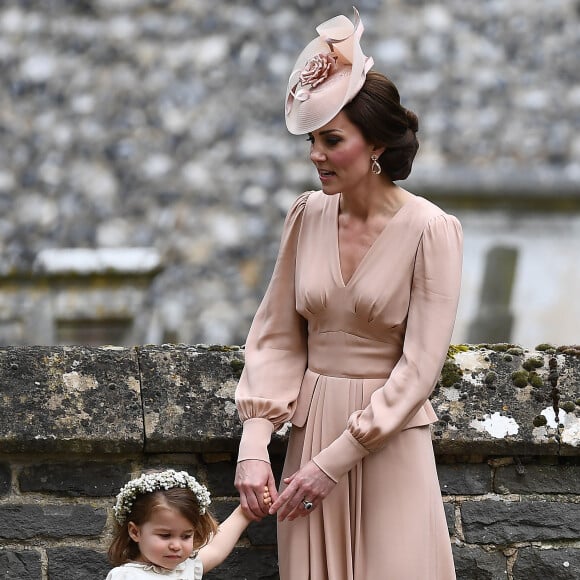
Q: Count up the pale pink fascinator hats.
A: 1